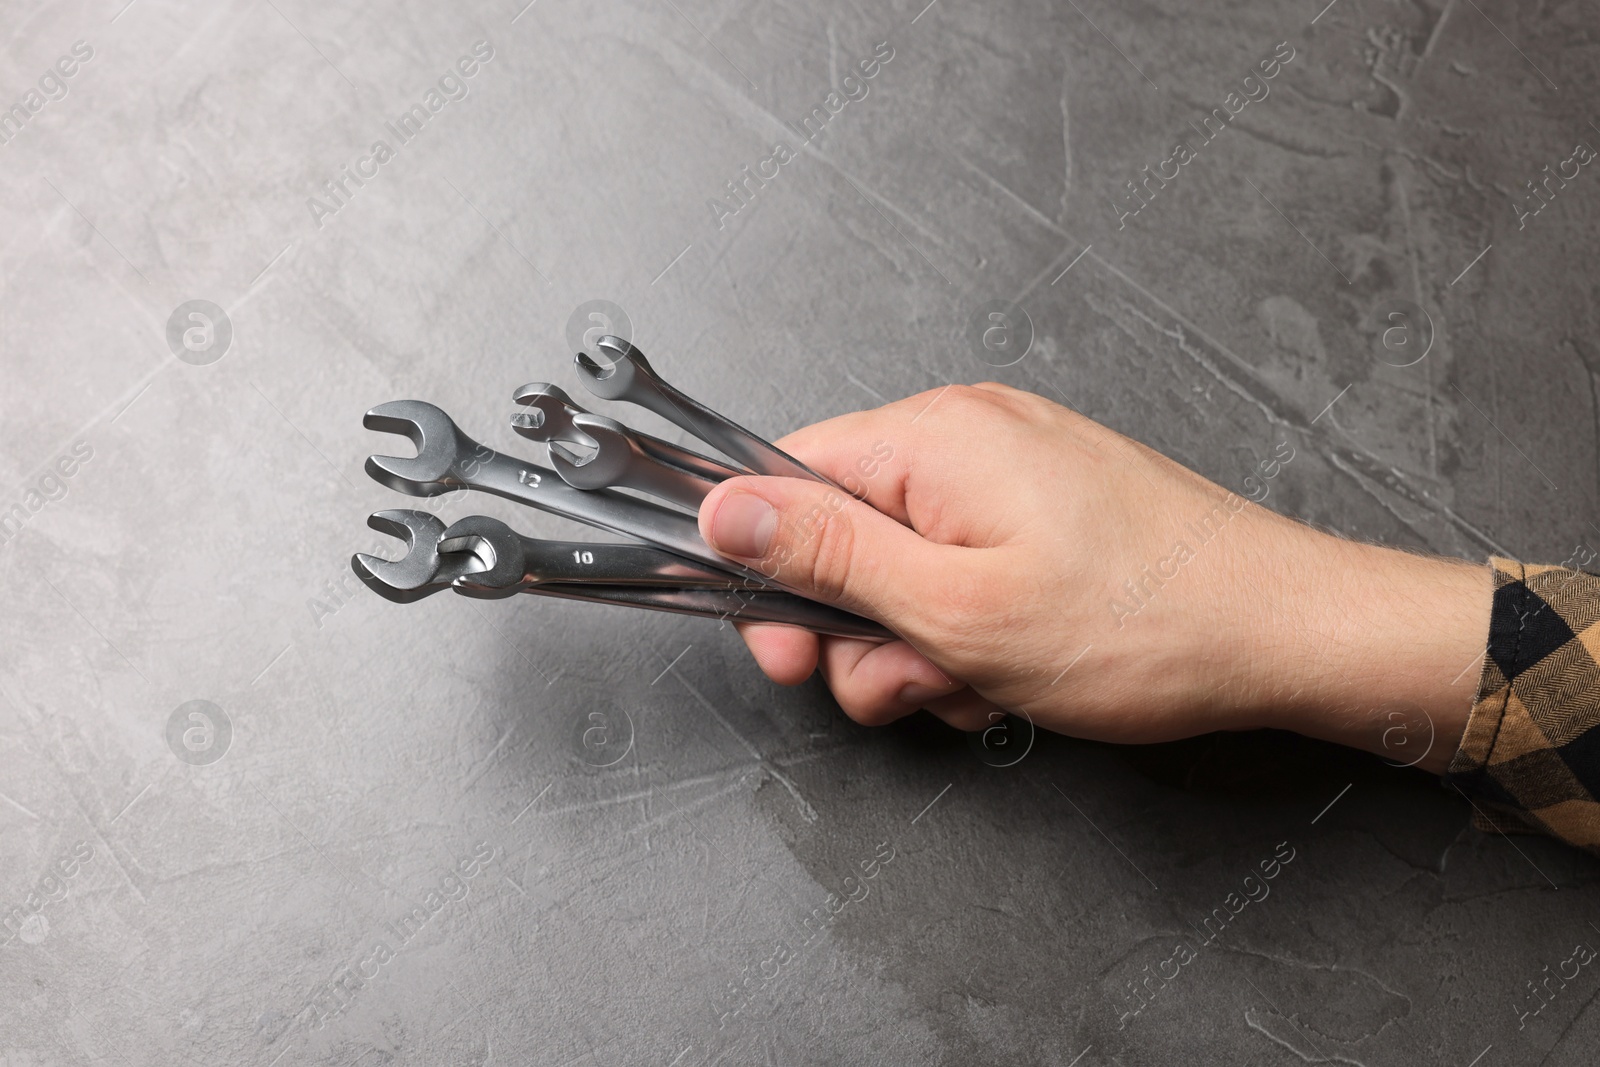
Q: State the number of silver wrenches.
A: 6